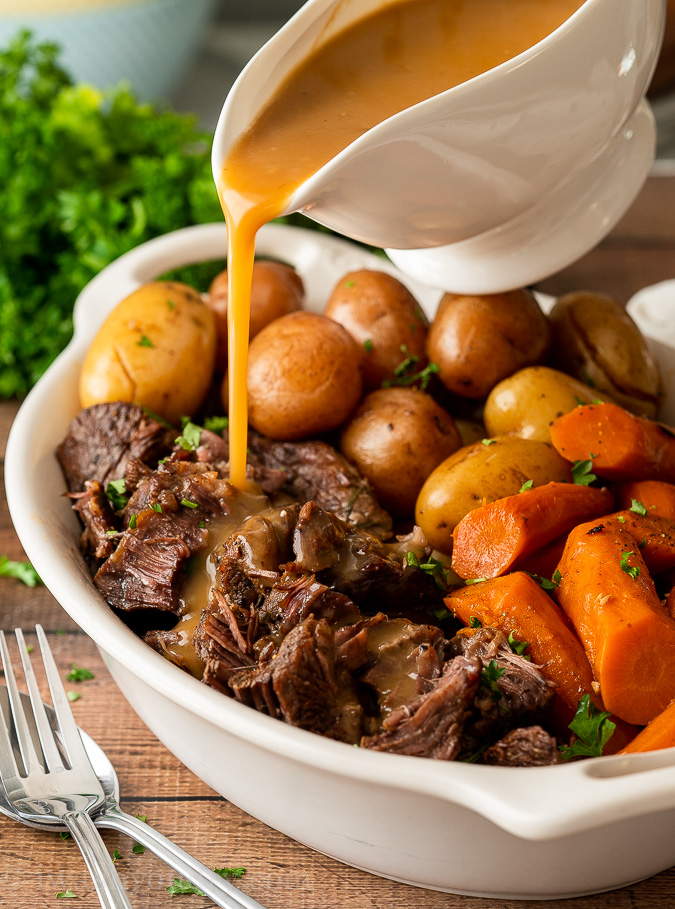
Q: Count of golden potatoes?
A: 3